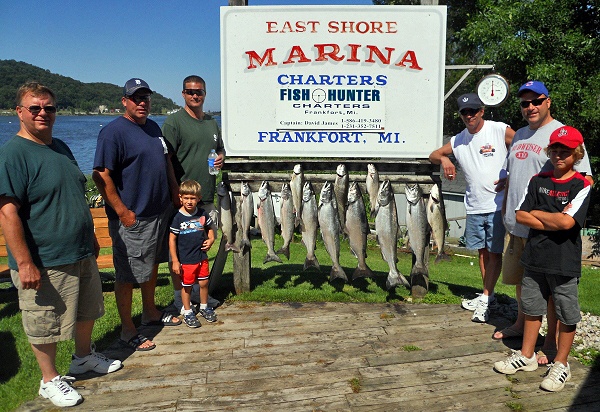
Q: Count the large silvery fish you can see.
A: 13